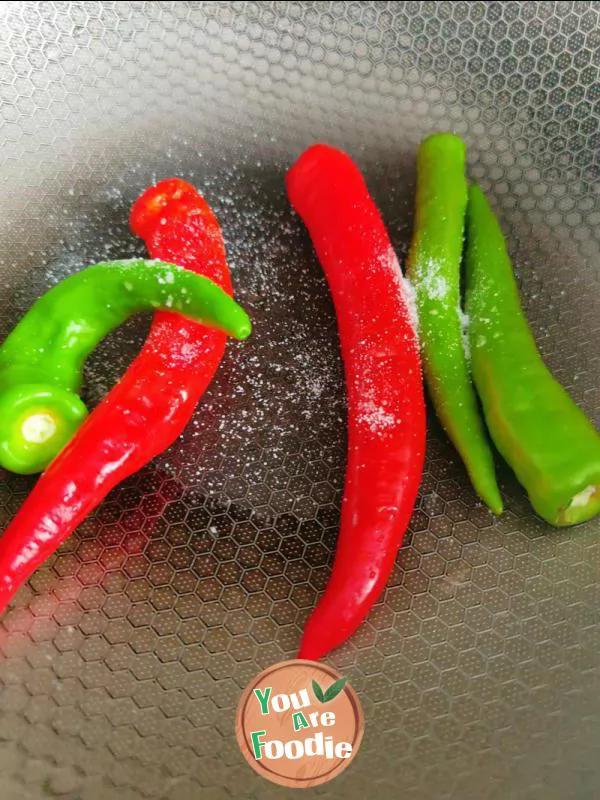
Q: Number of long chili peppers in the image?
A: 5